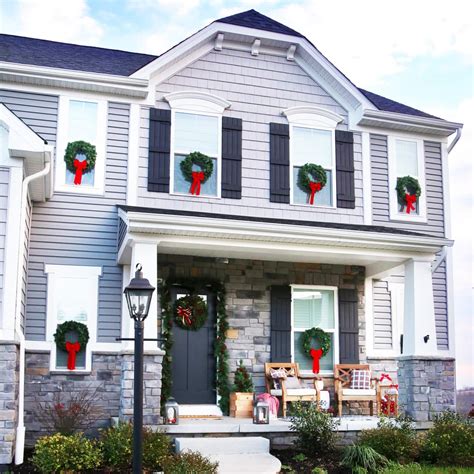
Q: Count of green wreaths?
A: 7